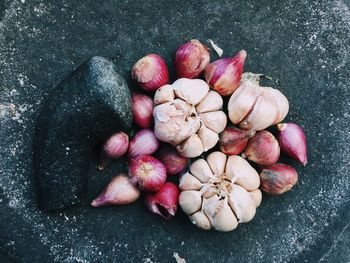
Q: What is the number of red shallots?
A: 14